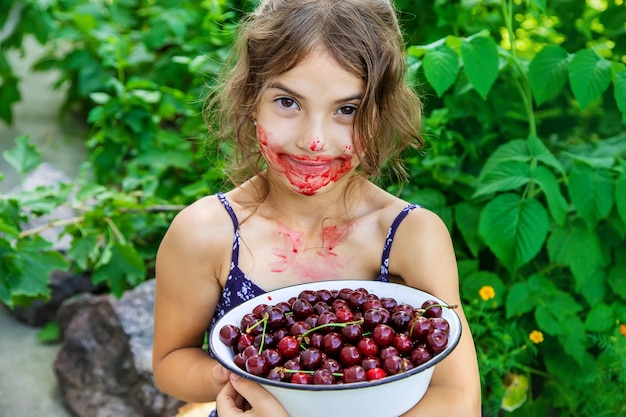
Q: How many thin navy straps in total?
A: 2